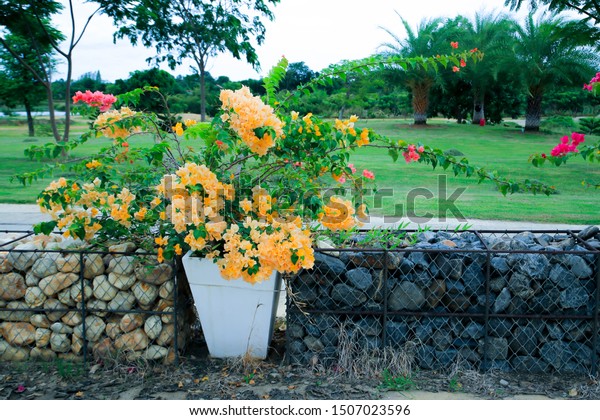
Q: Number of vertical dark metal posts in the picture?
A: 6